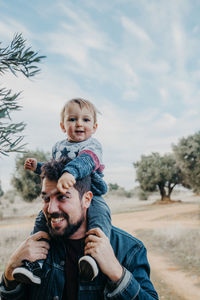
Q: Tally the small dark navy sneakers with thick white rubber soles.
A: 2